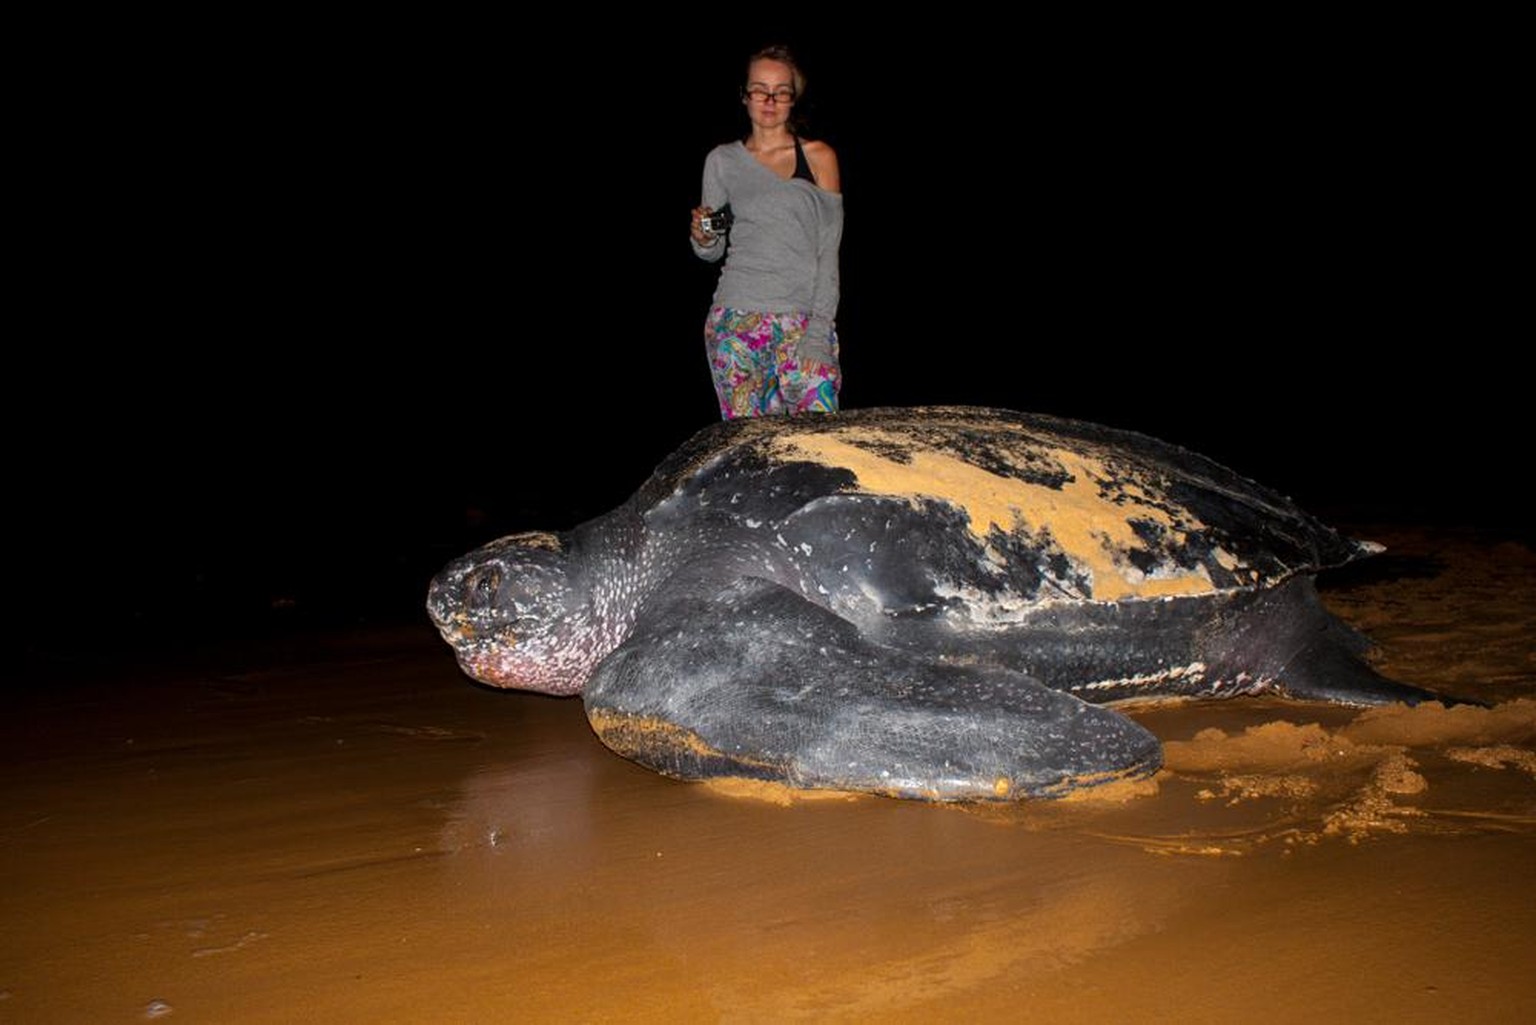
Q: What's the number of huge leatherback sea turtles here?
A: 1